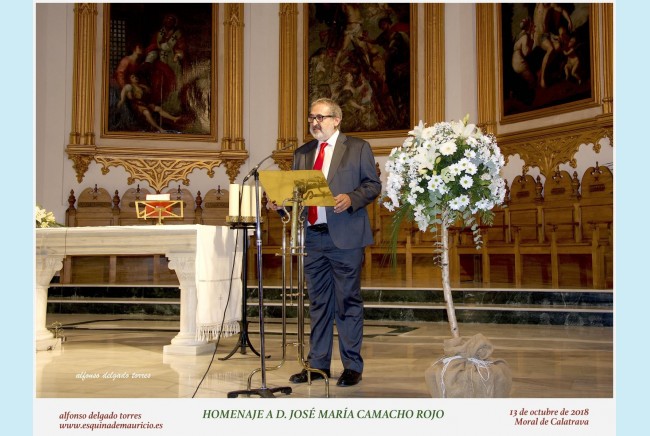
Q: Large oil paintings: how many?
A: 3